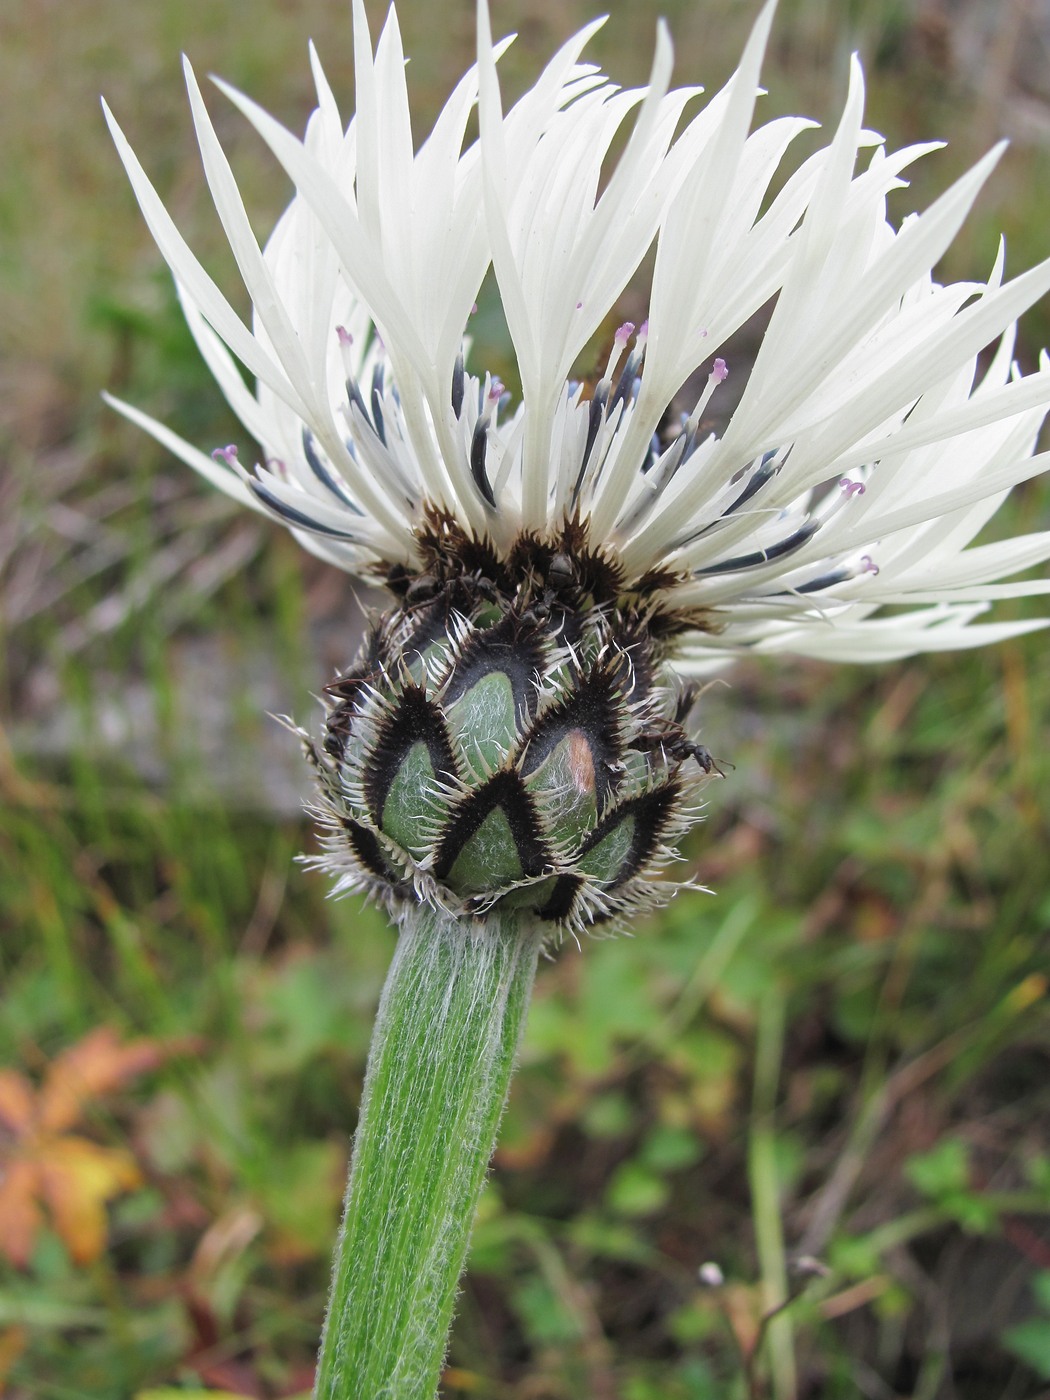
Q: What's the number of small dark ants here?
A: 4